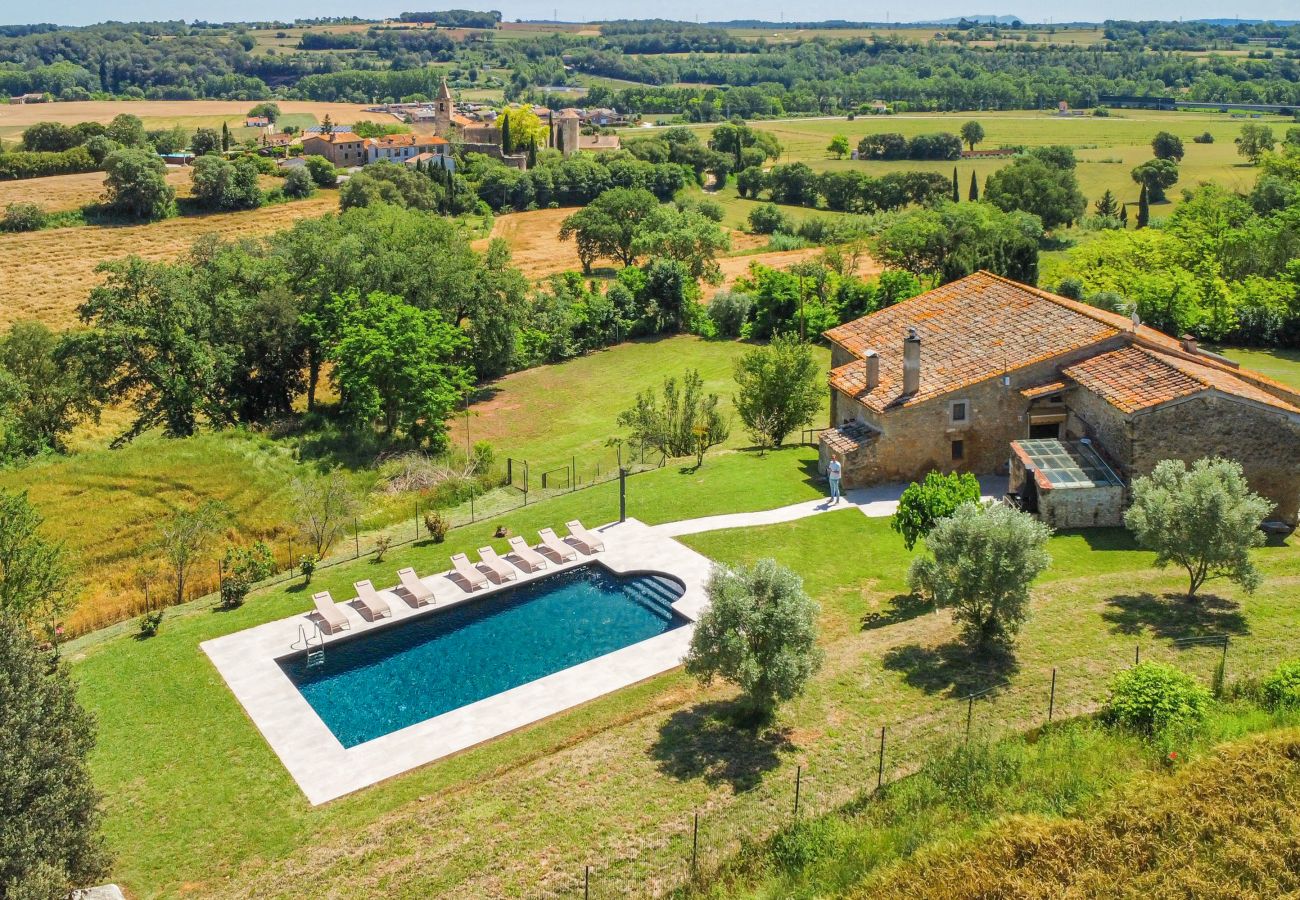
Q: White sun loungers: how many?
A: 8